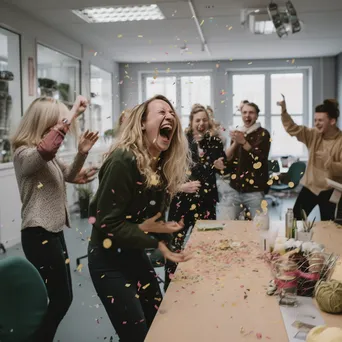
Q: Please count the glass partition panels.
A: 3